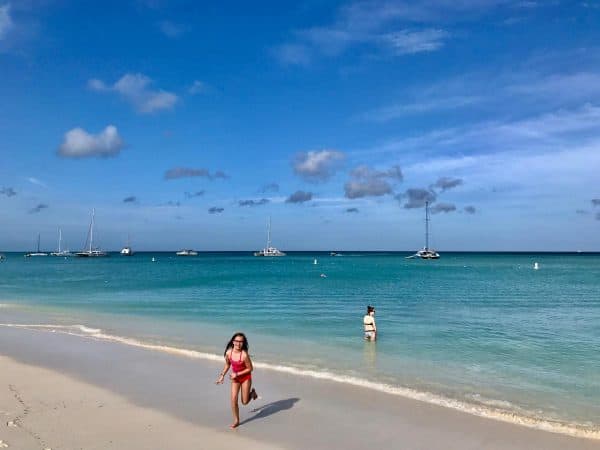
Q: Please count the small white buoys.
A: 3